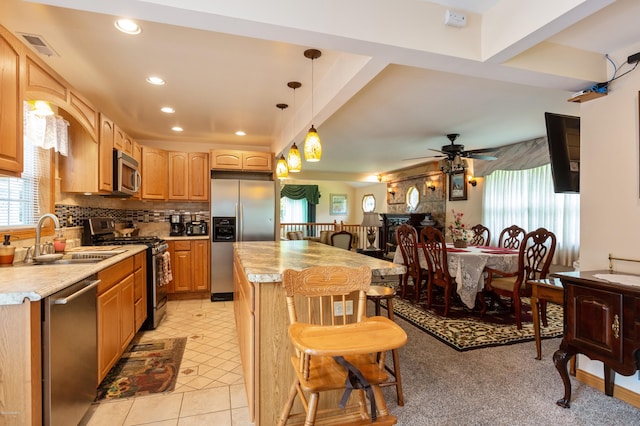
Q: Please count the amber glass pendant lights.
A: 3